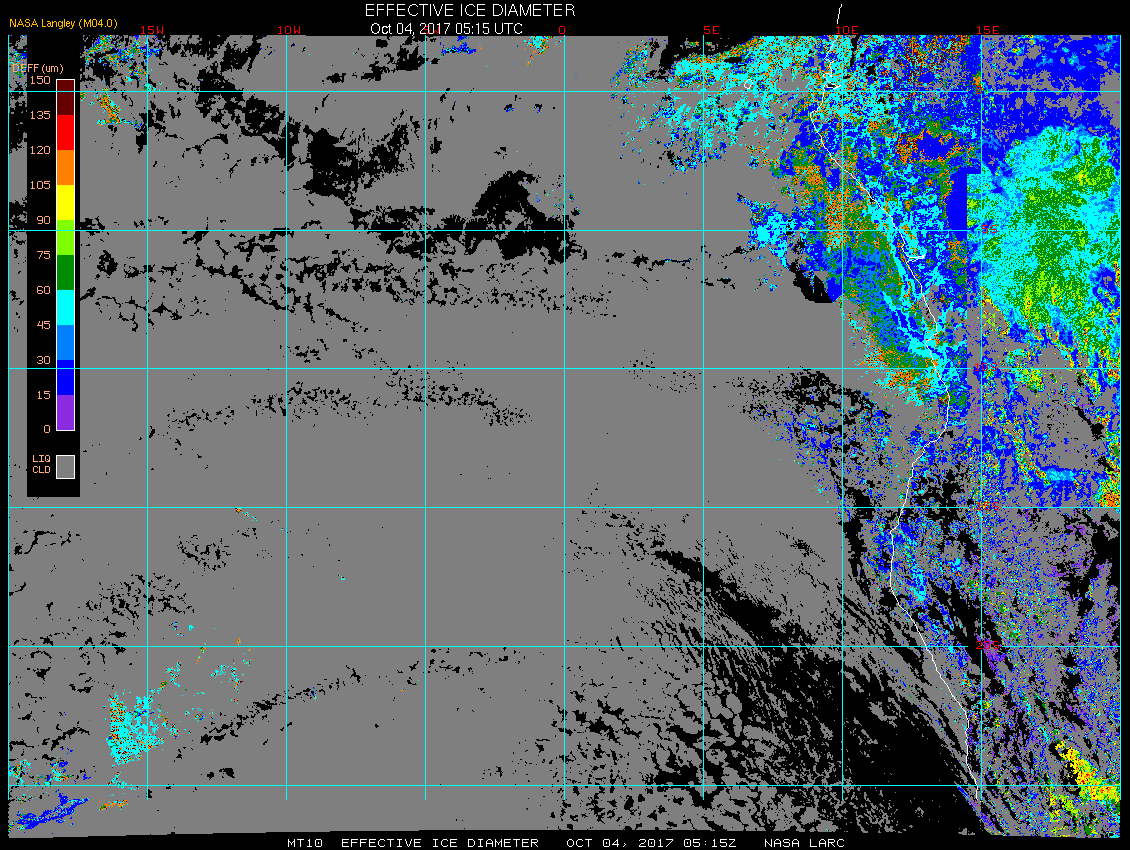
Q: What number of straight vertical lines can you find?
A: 9